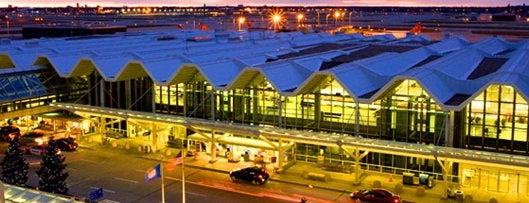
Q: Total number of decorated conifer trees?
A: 2